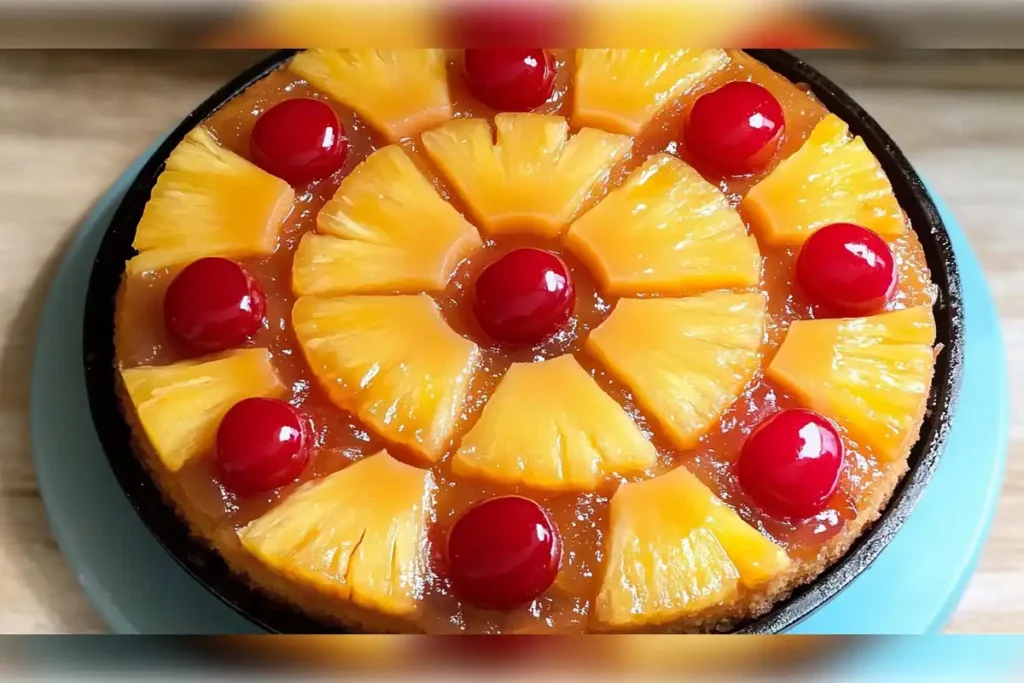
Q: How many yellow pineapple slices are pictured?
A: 14